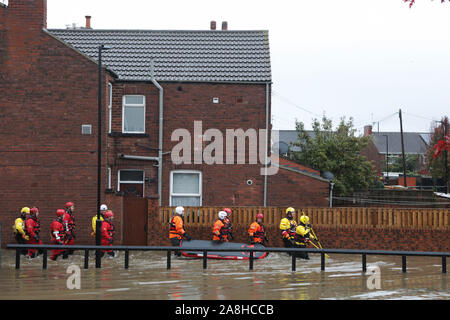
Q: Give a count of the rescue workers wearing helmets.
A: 12